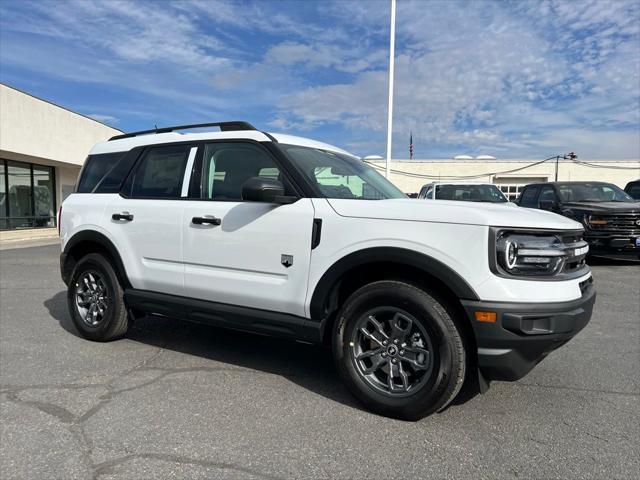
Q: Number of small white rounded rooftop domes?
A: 3